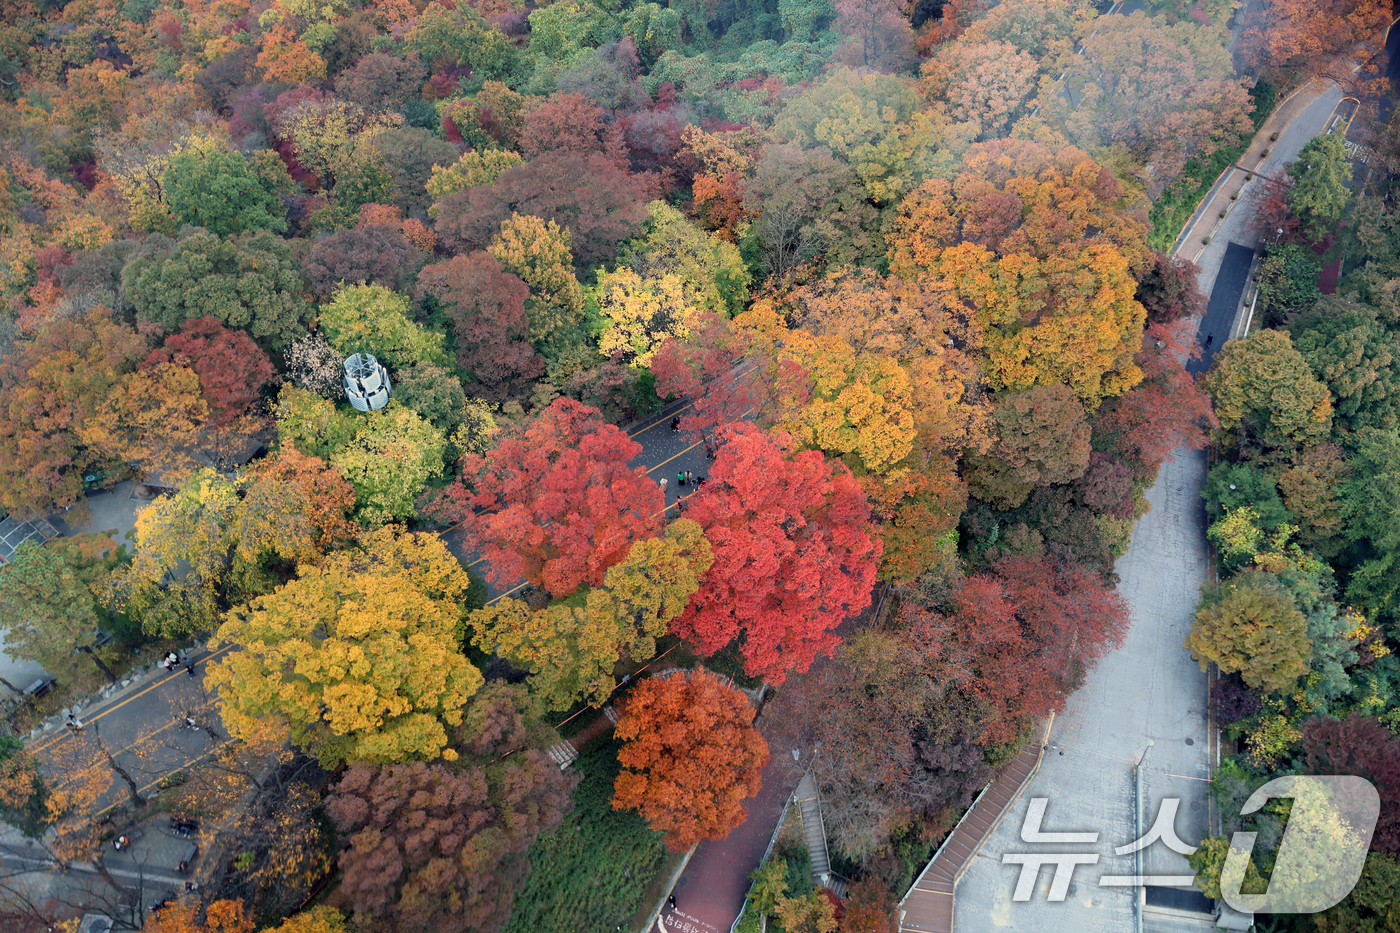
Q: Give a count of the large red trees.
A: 2